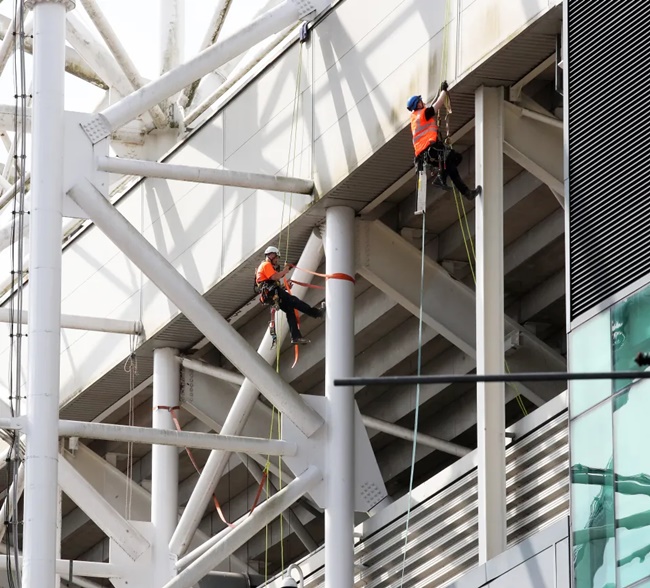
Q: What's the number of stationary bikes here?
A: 0